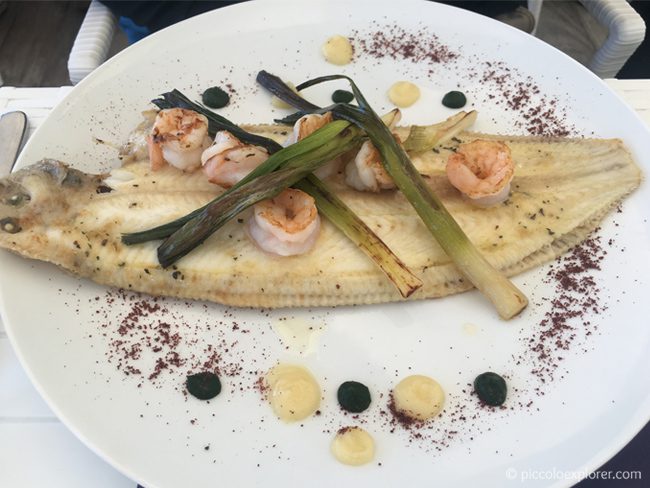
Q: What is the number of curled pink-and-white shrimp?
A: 6